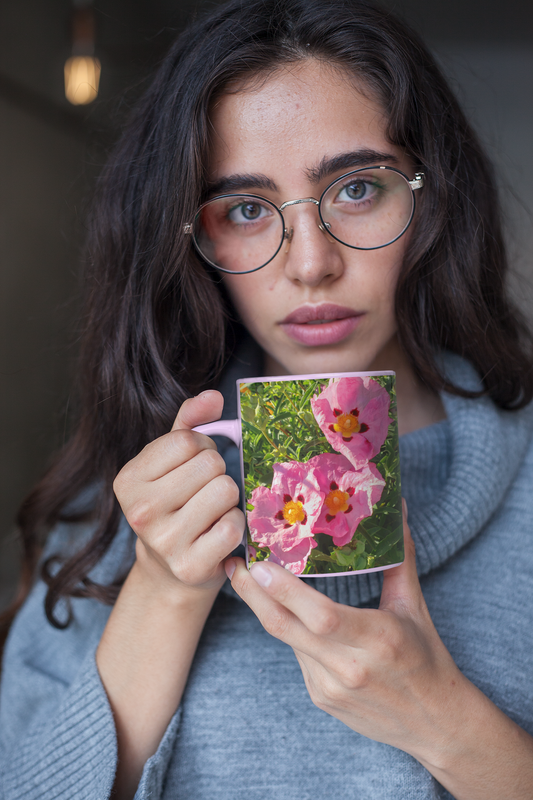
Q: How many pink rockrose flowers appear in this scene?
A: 3